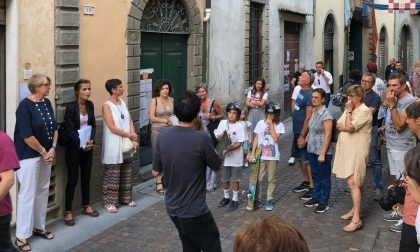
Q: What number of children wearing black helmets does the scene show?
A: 2